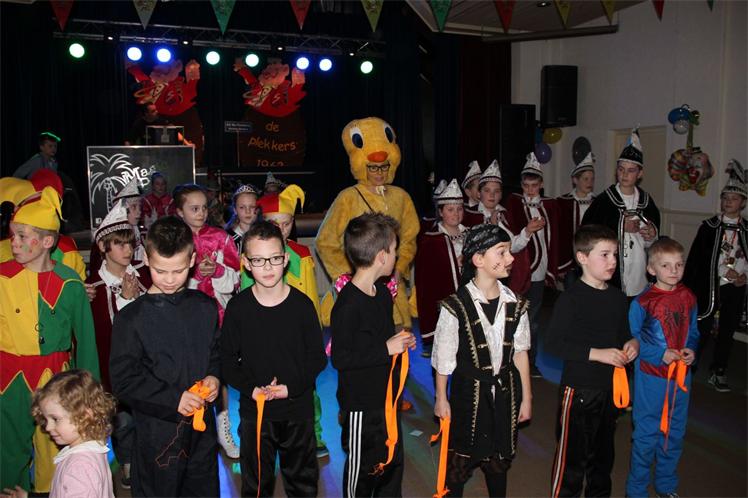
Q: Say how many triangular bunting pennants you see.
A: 11